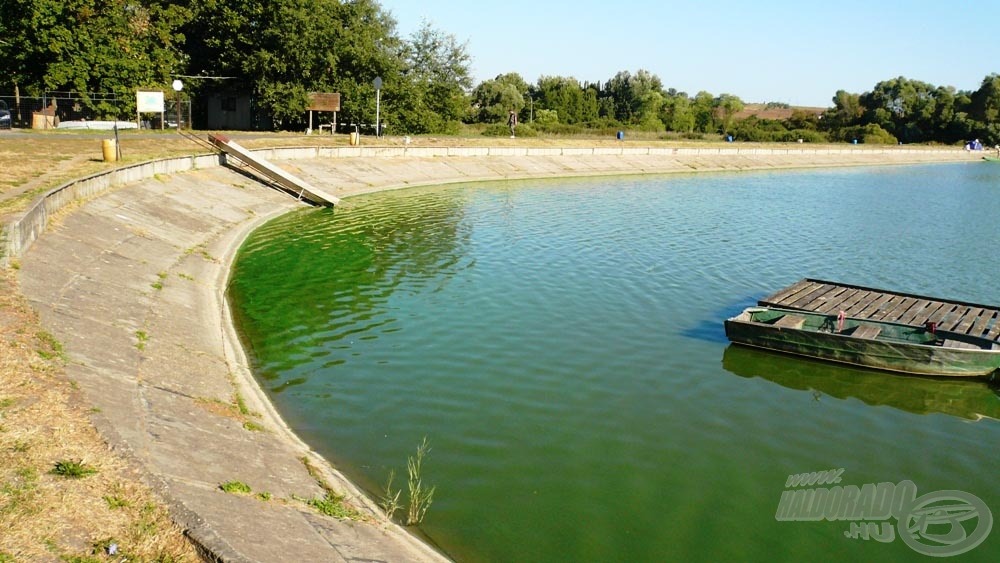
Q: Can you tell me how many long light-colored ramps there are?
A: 1